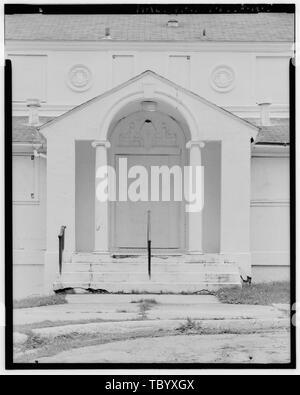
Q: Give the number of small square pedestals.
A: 2